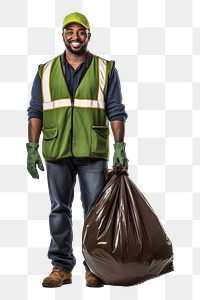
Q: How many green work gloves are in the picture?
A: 2